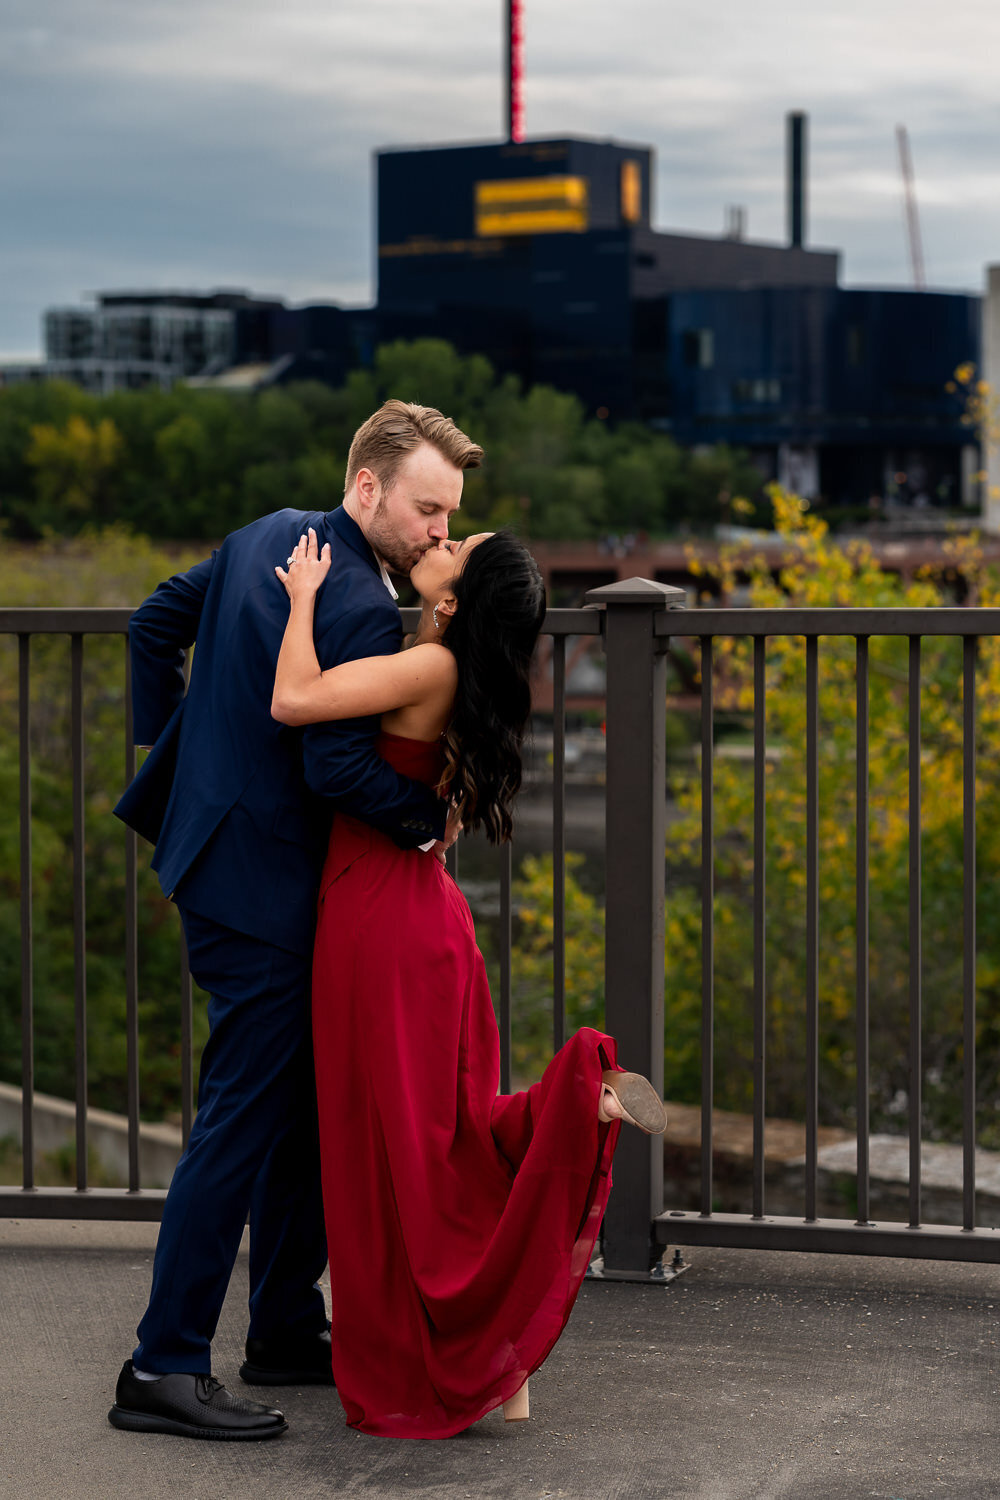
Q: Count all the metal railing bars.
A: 13